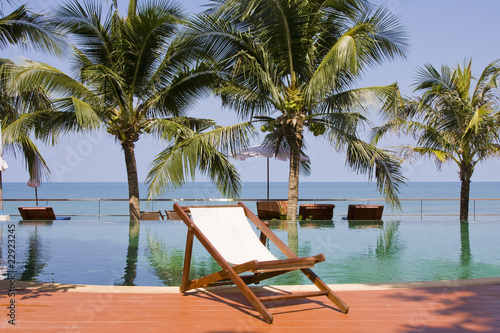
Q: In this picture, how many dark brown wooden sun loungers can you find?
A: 4